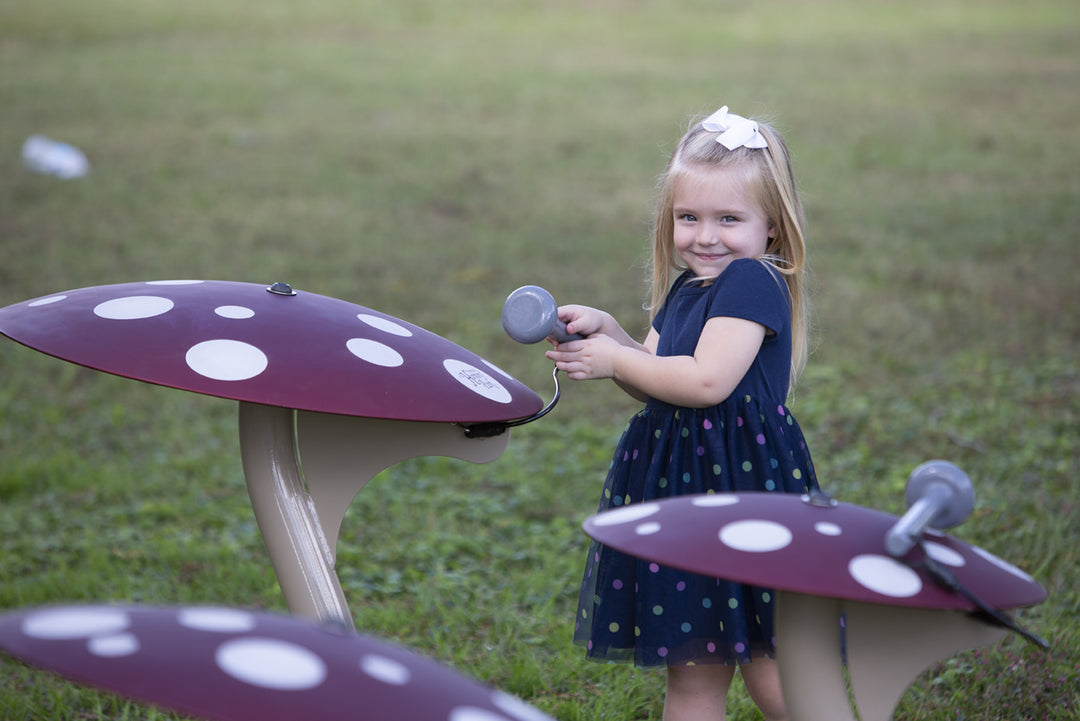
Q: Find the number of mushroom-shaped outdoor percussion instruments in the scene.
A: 3